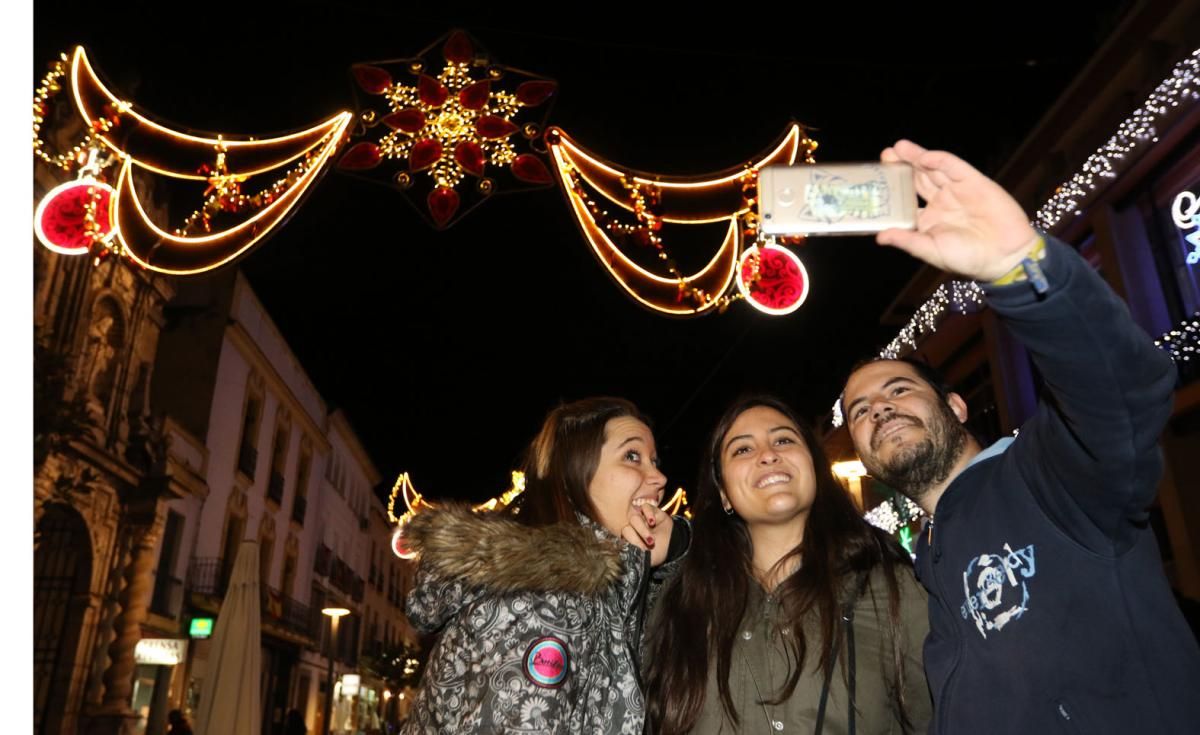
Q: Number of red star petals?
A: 12